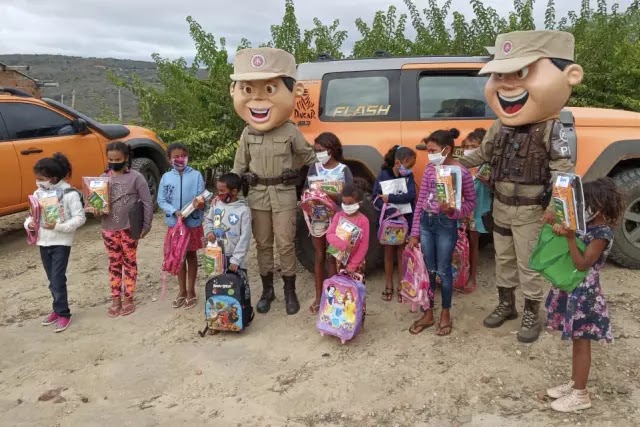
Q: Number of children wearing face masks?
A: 10